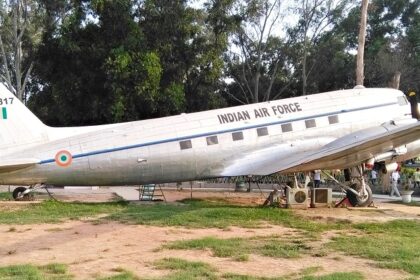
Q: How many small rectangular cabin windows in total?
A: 7